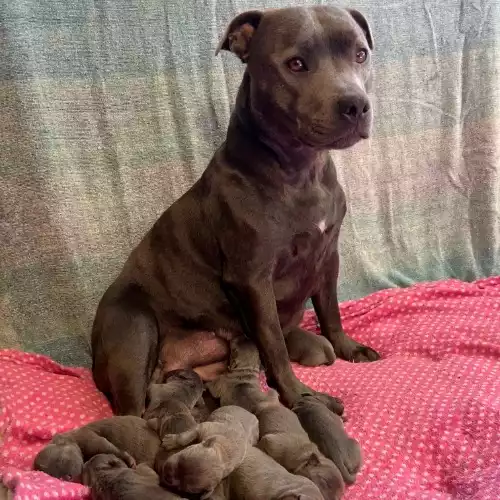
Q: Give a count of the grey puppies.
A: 8